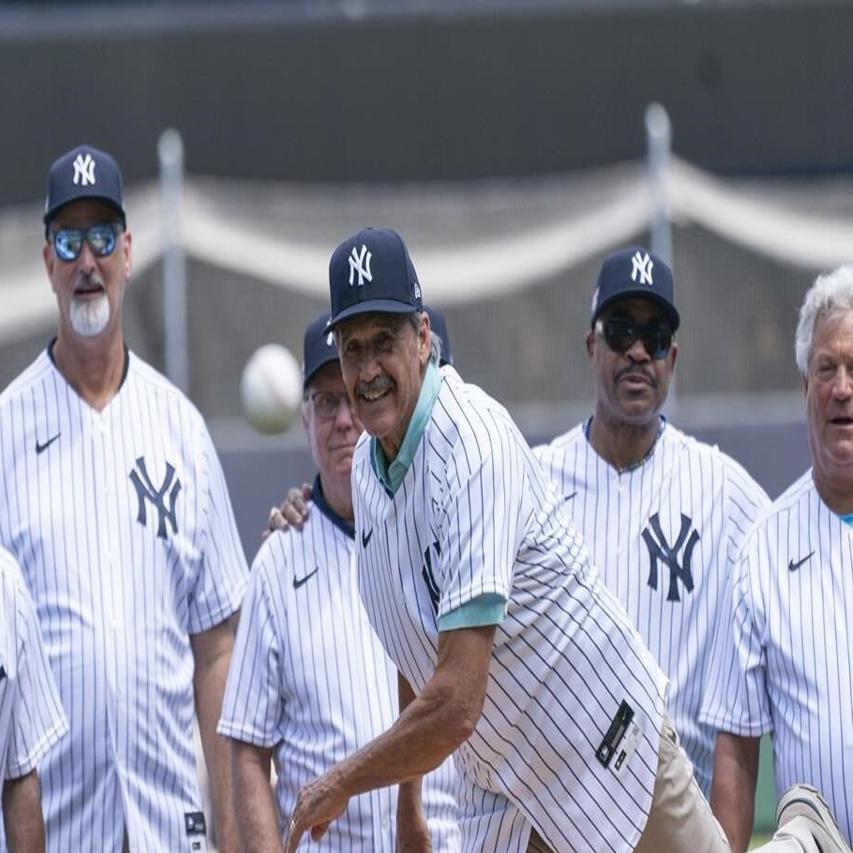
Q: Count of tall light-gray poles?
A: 2